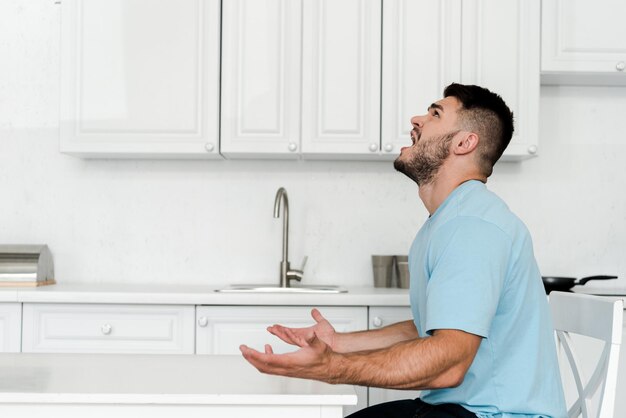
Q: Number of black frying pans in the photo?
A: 1